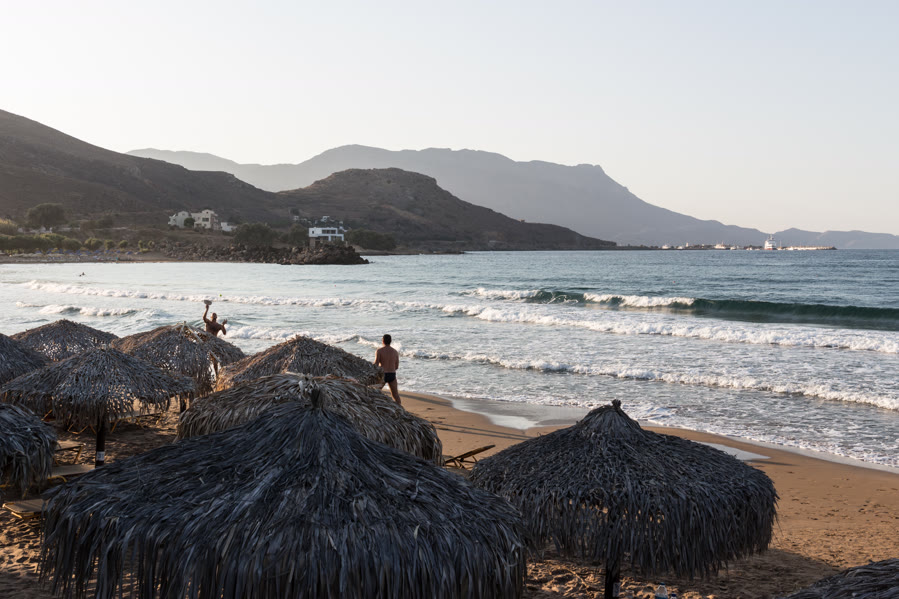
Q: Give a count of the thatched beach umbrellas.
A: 10